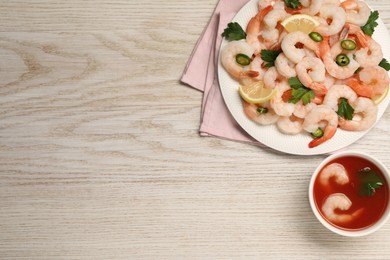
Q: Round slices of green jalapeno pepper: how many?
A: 6